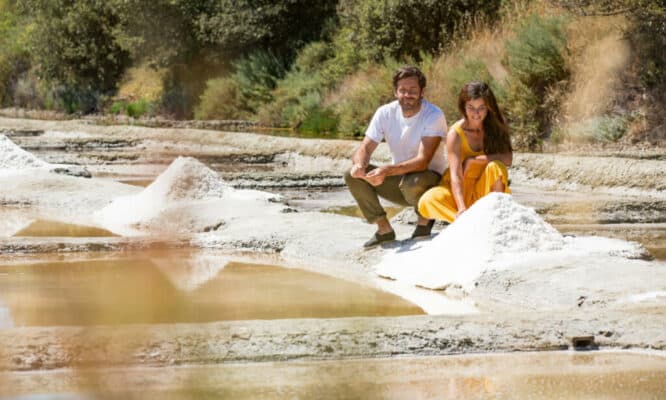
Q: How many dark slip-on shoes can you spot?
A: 2